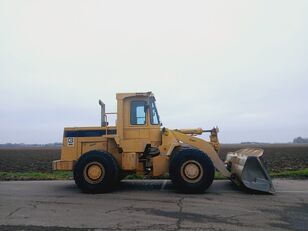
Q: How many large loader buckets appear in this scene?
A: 1